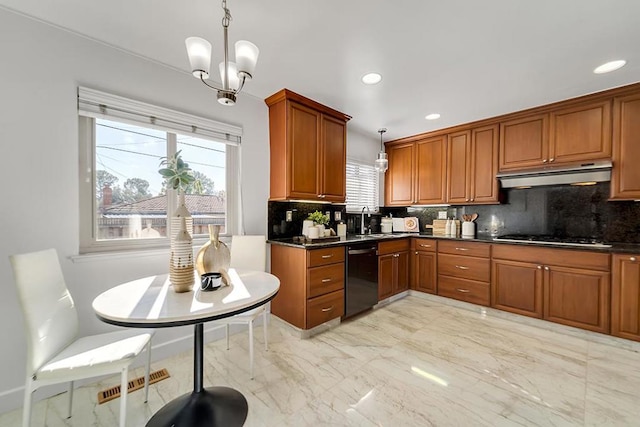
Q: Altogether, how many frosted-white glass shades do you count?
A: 3